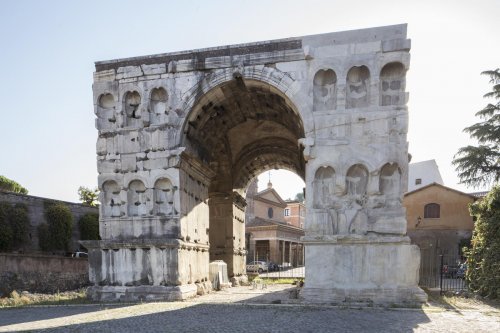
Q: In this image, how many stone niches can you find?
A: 12